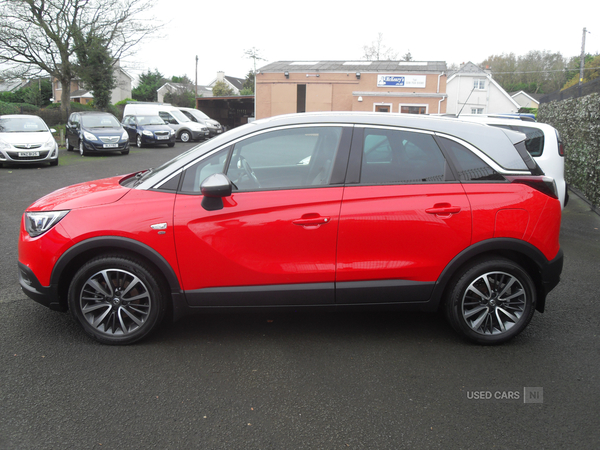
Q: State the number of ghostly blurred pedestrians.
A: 0